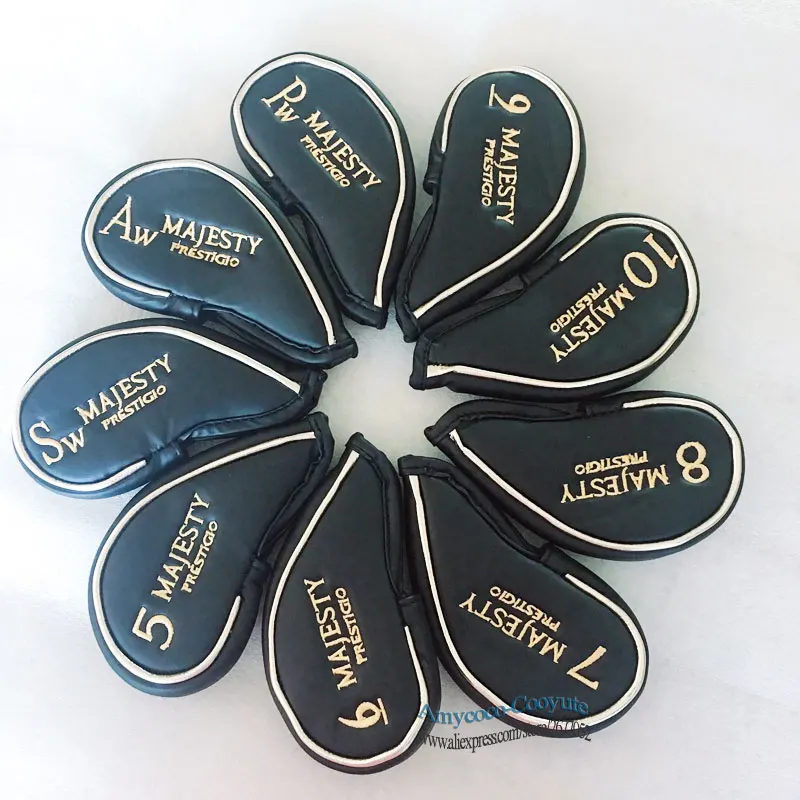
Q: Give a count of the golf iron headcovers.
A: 9